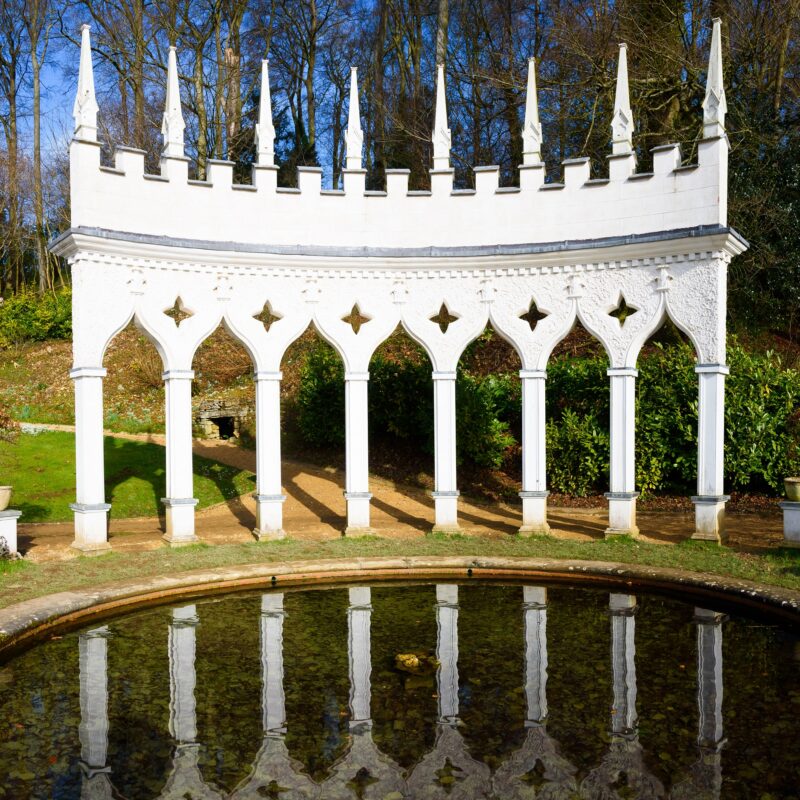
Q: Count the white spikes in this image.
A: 8